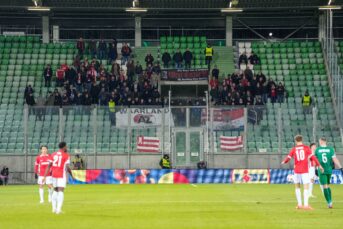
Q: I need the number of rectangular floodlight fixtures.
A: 4